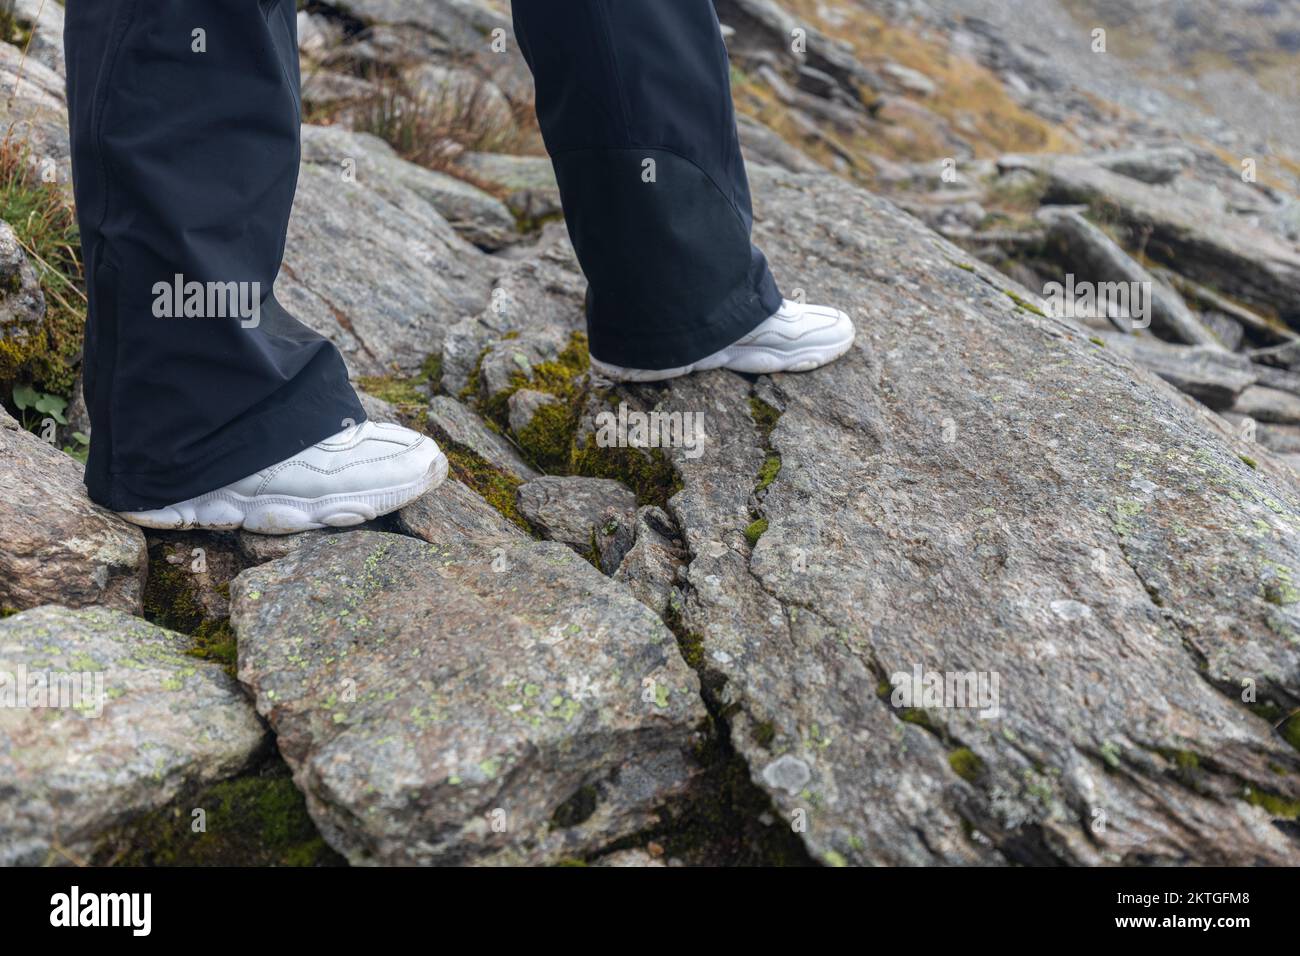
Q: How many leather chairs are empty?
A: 0